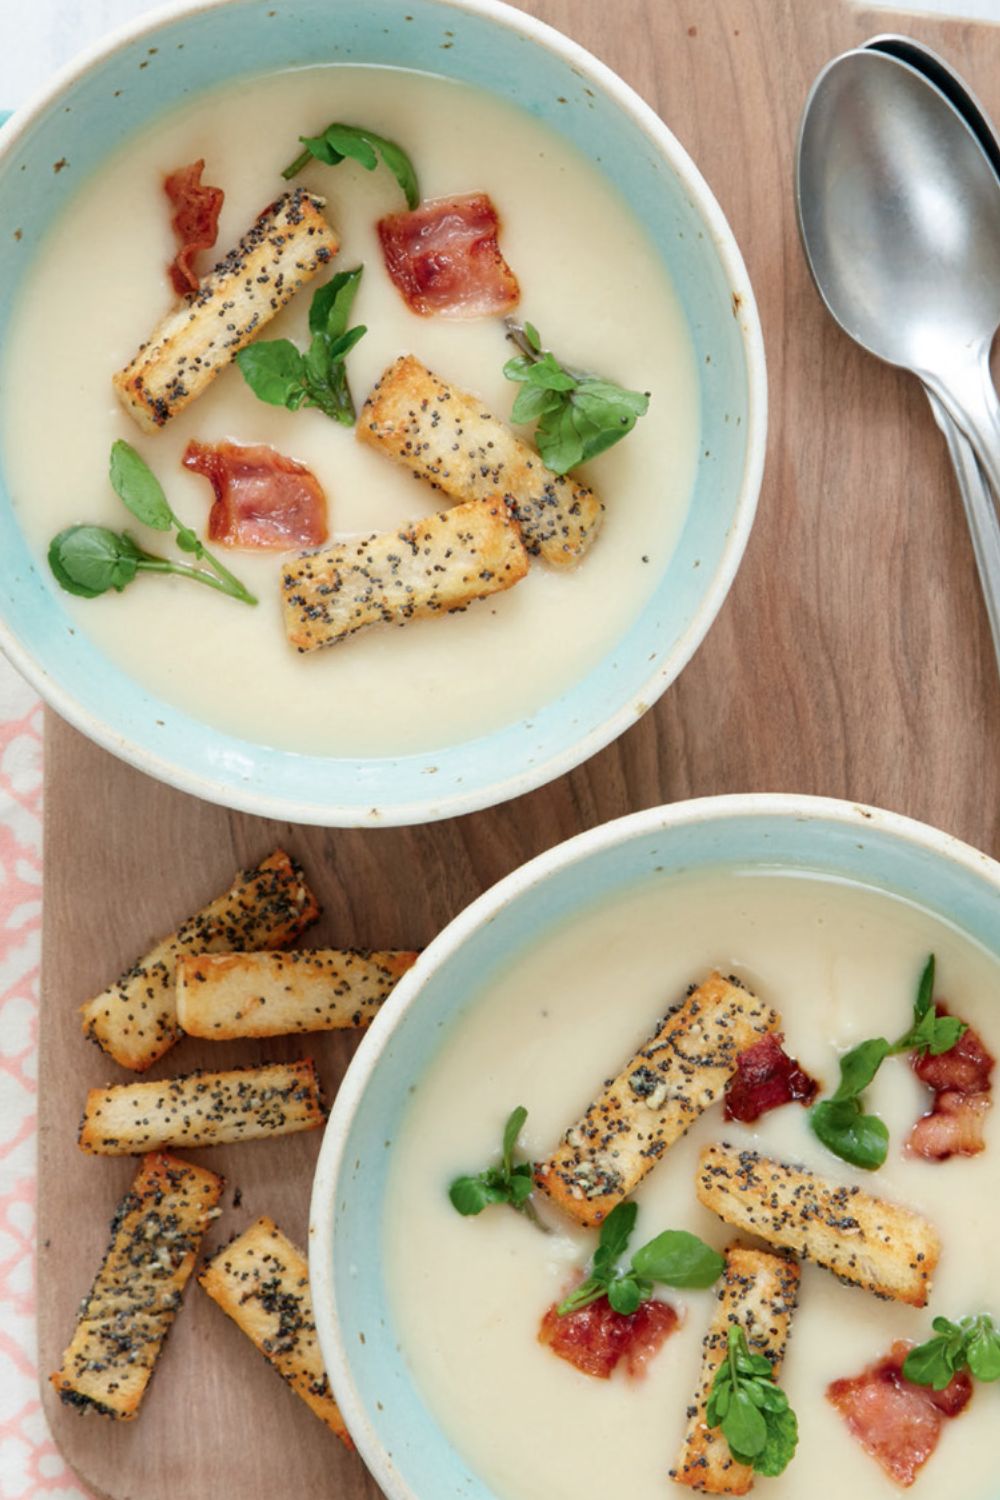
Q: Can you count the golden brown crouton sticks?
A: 11